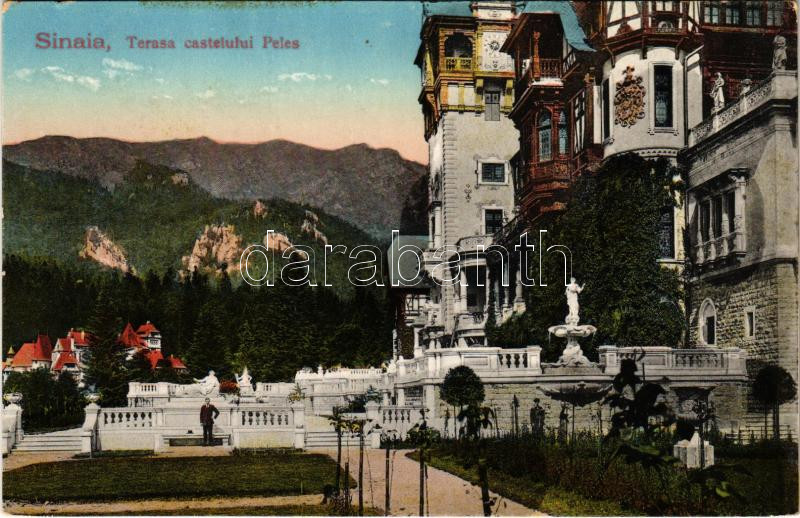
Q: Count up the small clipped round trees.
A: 2